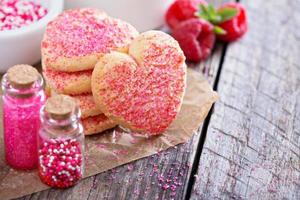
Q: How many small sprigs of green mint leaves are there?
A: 1